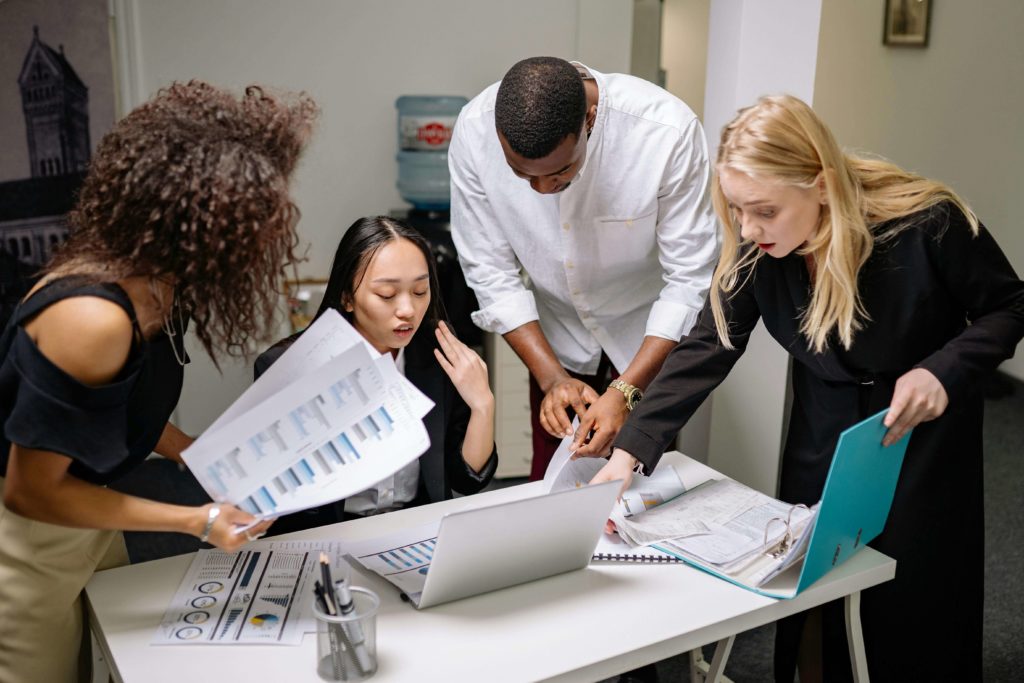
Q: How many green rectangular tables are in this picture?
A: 0